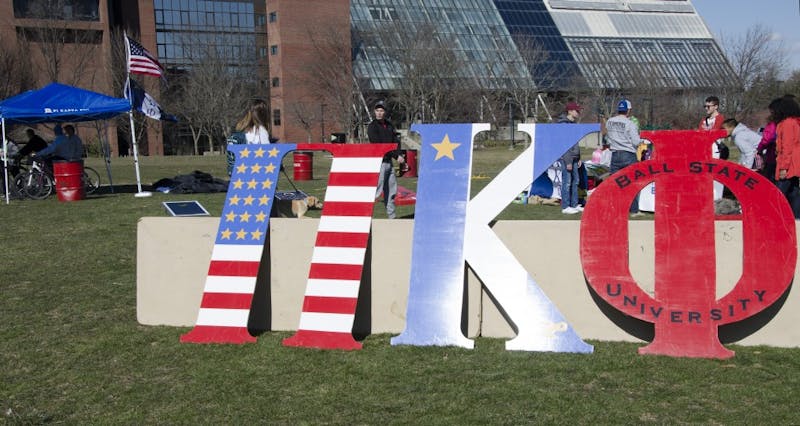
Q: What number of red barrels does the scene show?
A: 3